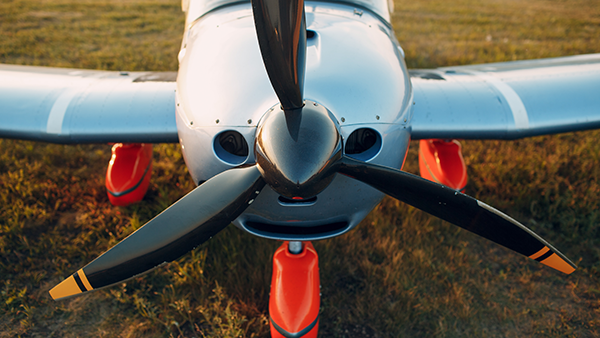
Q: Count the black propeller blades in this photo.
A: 3